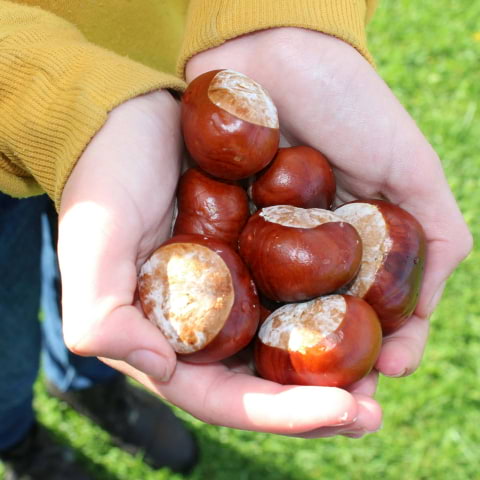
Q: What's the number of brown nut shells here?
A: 7